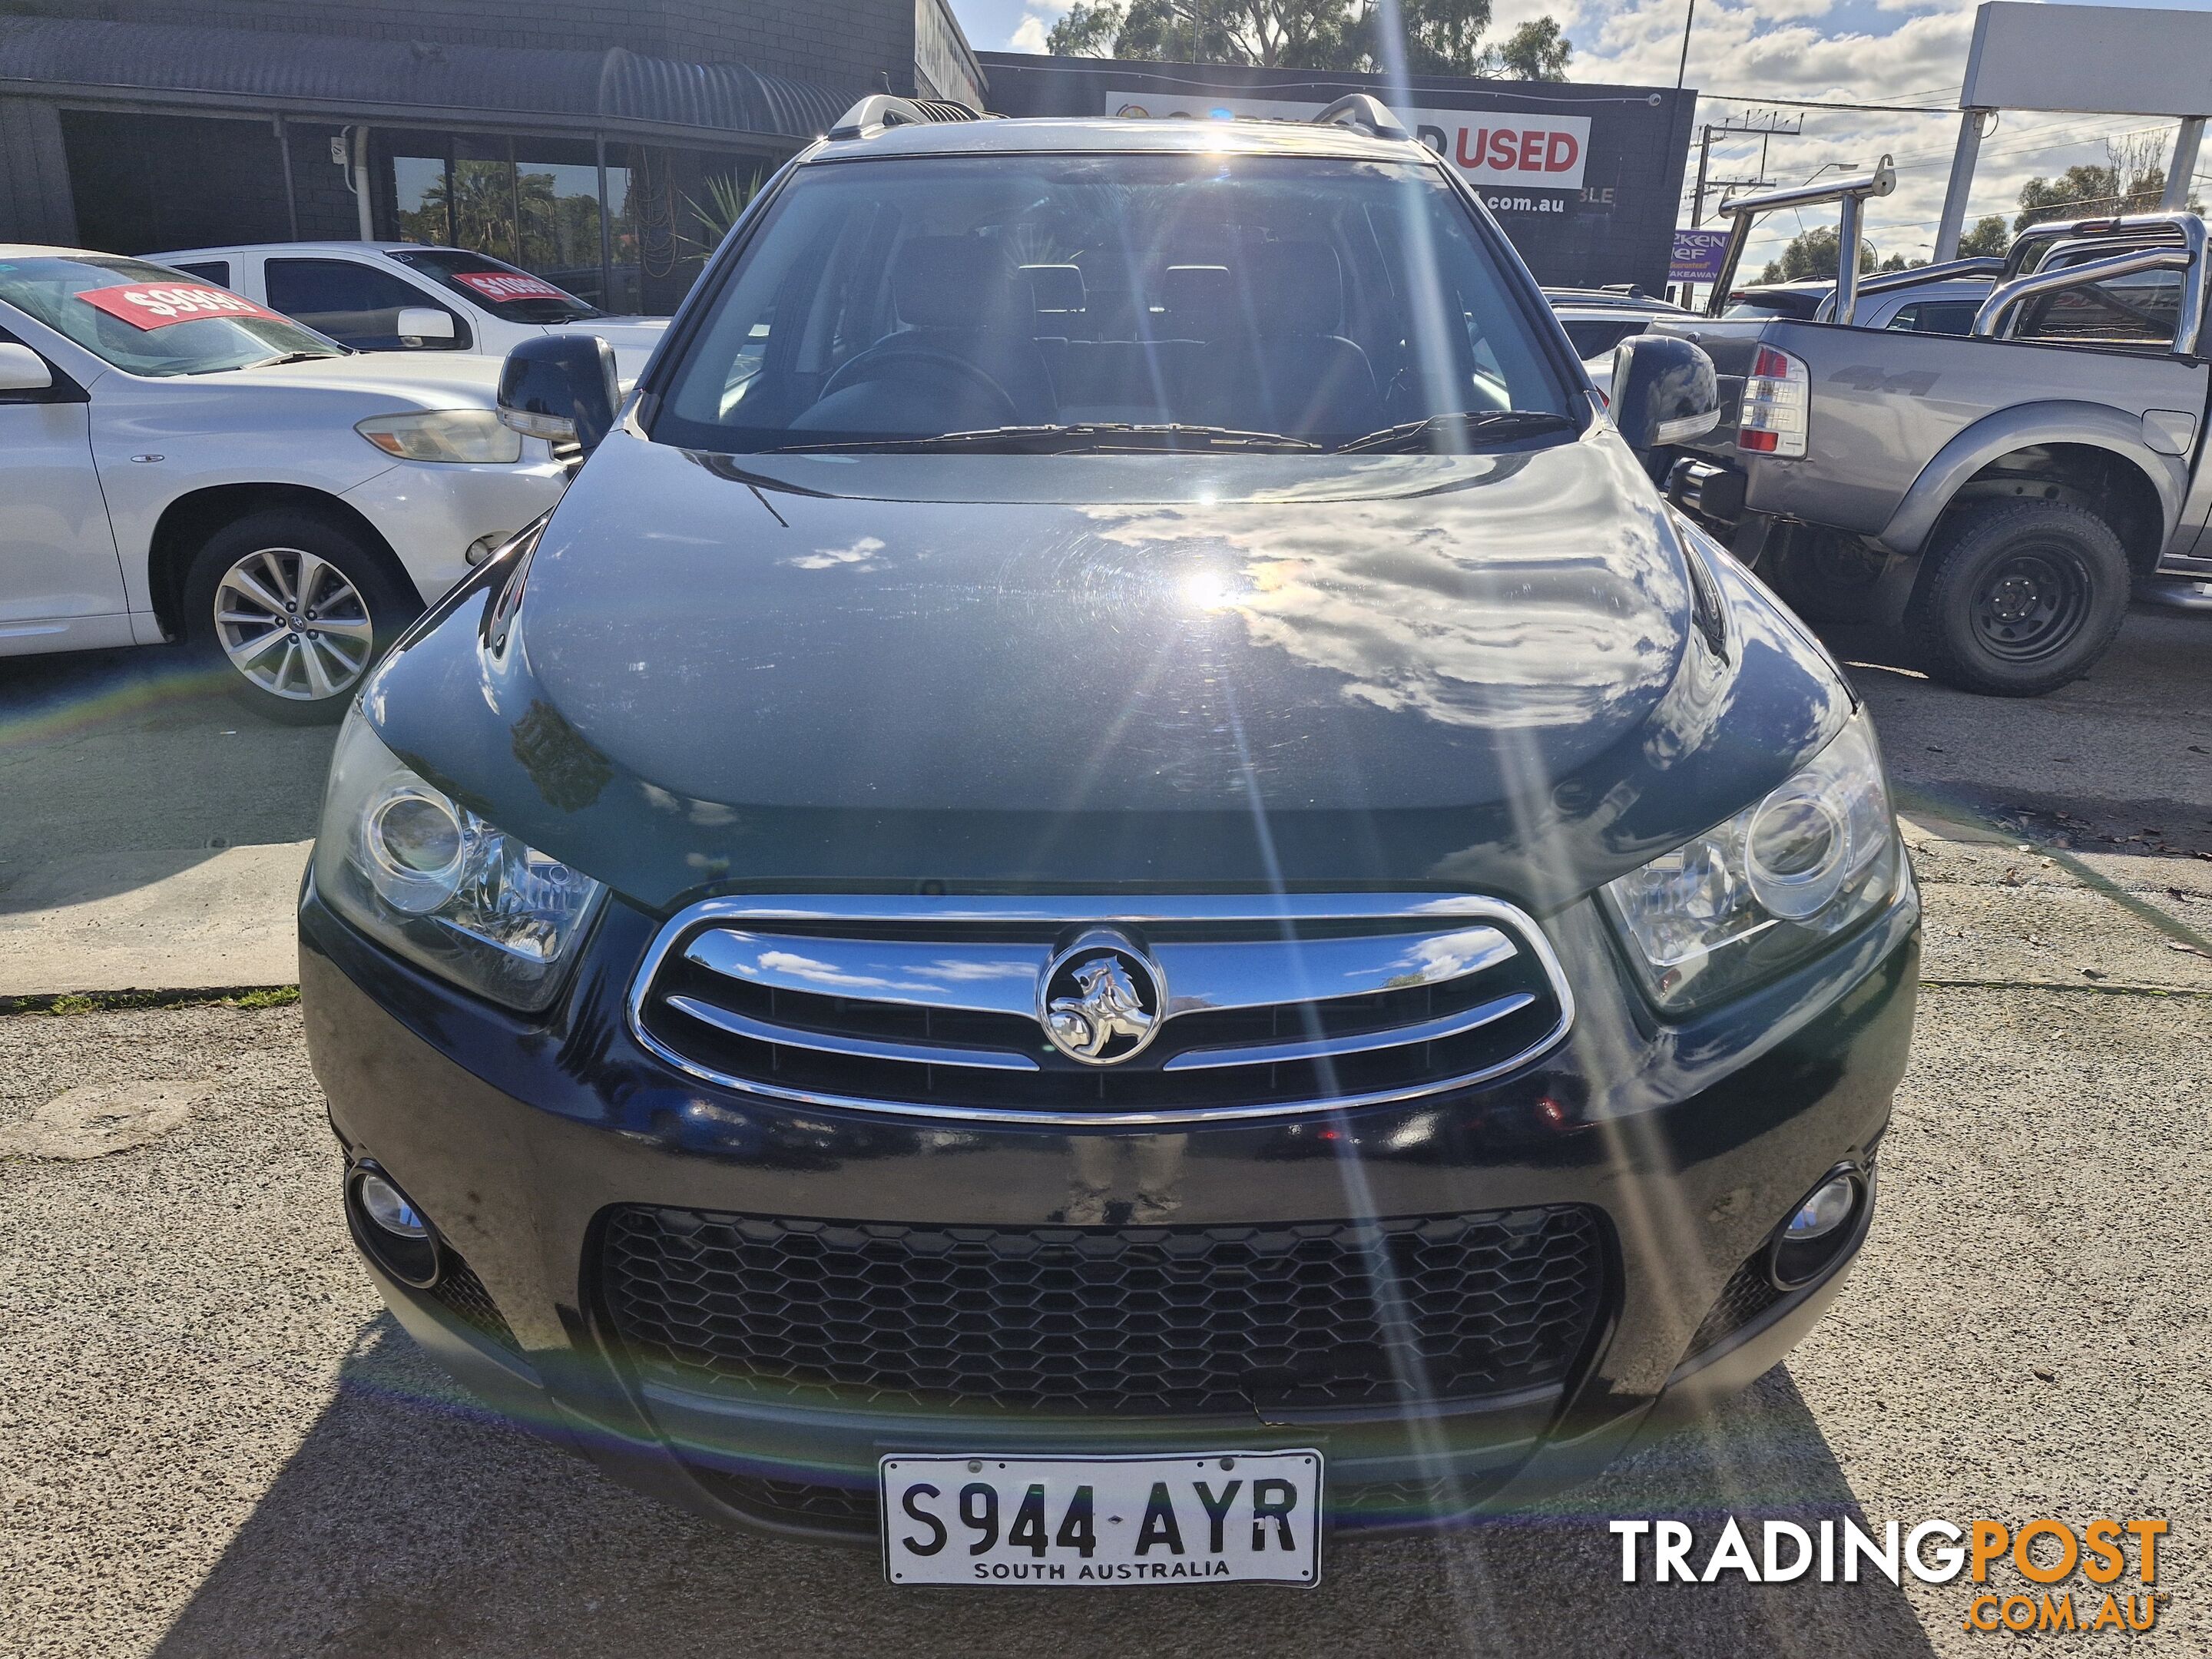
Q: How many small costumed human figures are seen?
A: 0